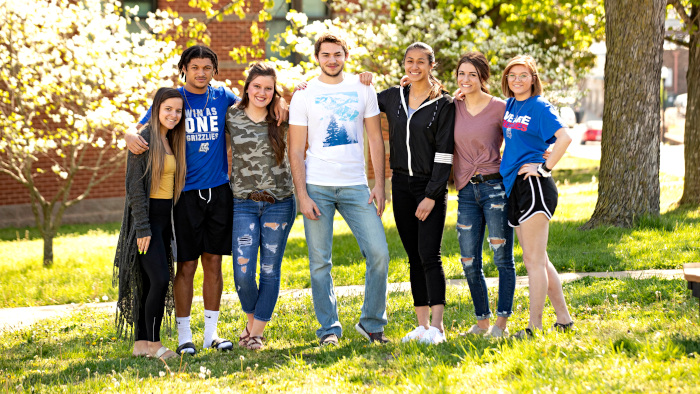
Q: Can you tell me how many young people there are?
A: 7